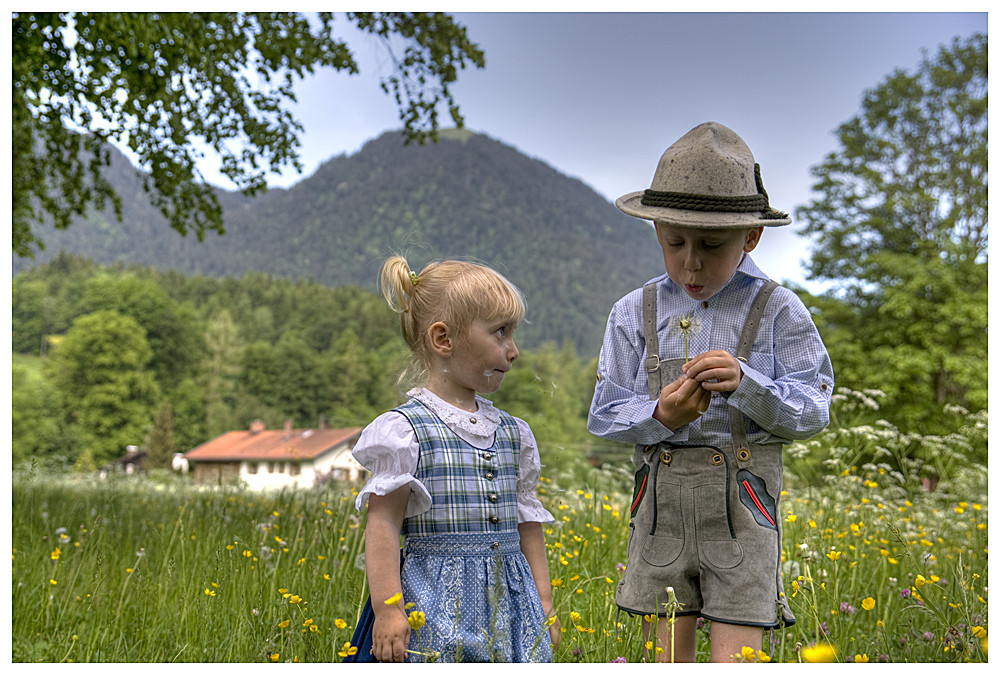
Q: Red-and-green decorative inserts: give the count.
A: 2